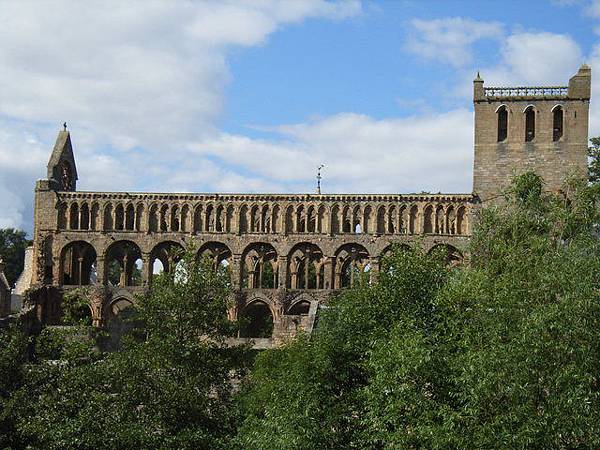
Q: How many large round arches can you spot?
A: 9